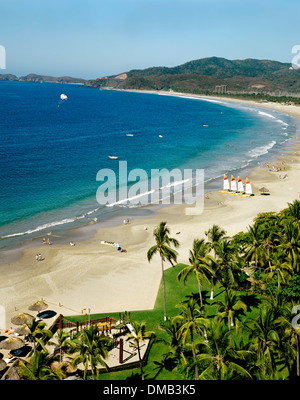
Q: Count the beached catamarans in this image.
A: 4